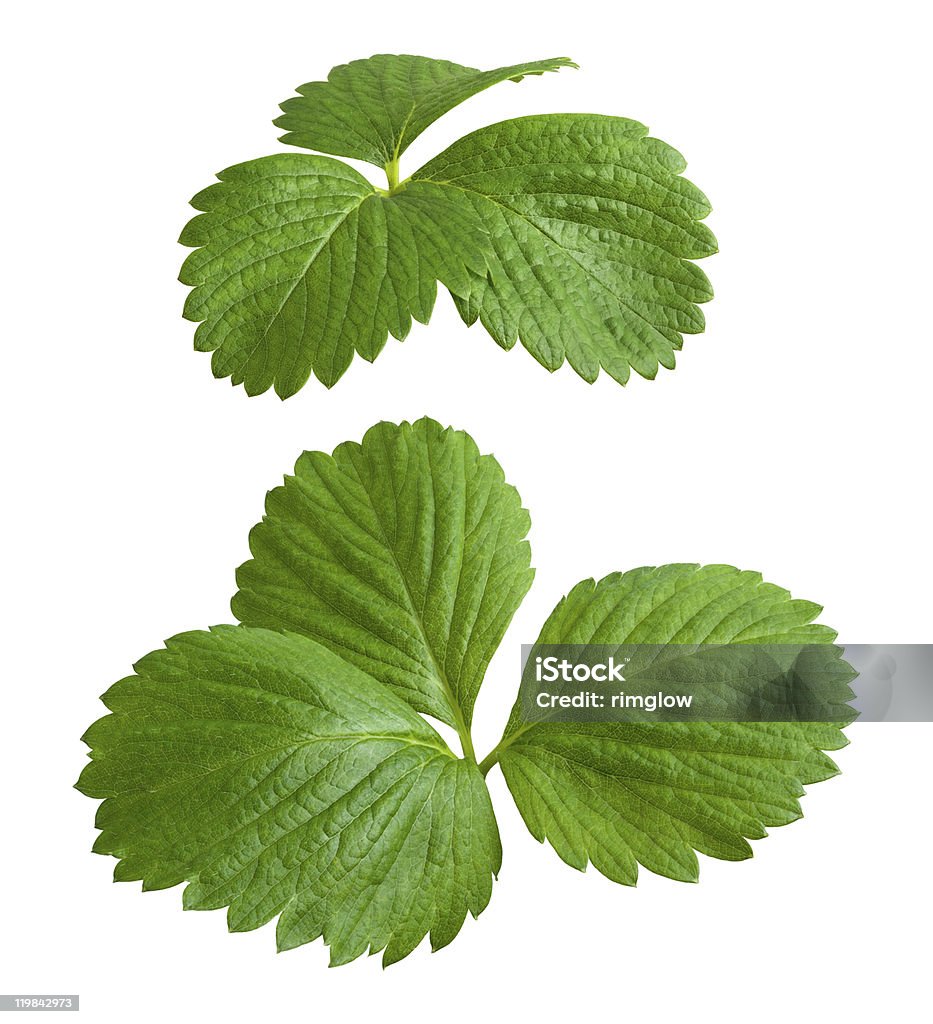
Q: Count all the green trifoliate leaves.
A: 2